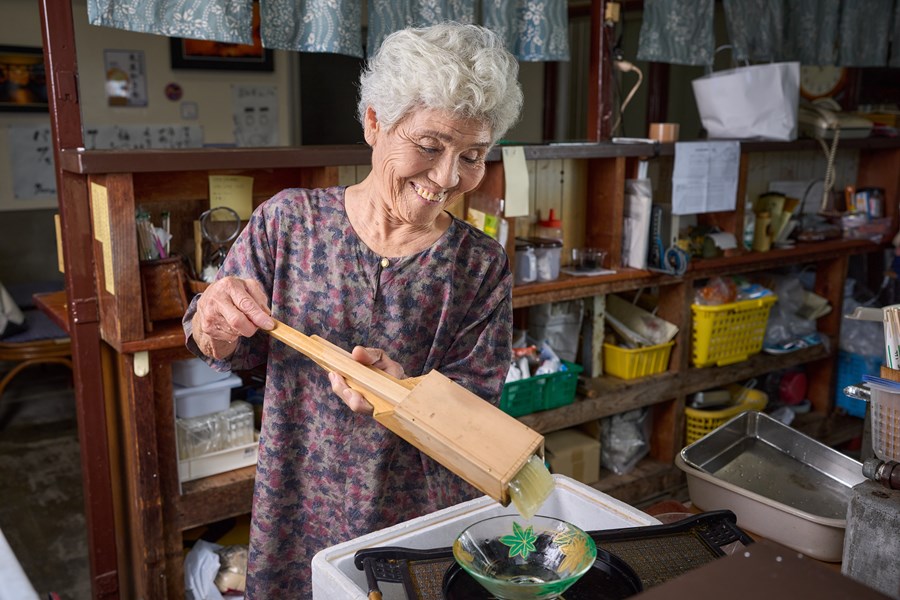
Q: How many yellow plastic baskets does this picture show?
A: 3